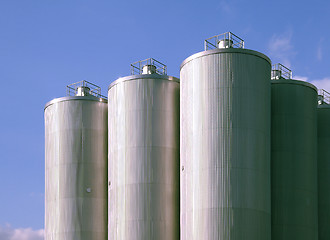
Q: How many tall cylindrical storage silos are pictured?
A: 5